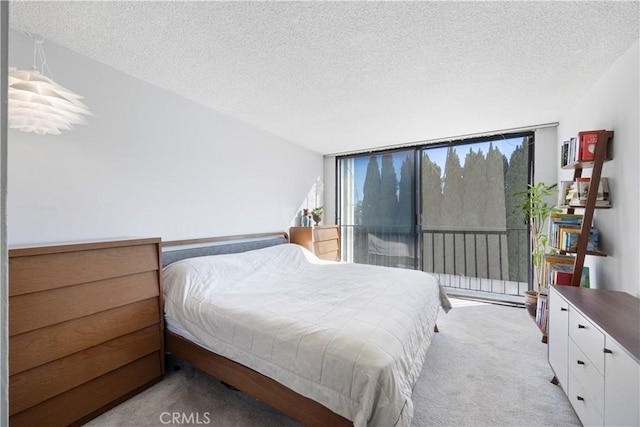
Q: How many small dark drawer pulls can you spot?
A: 5